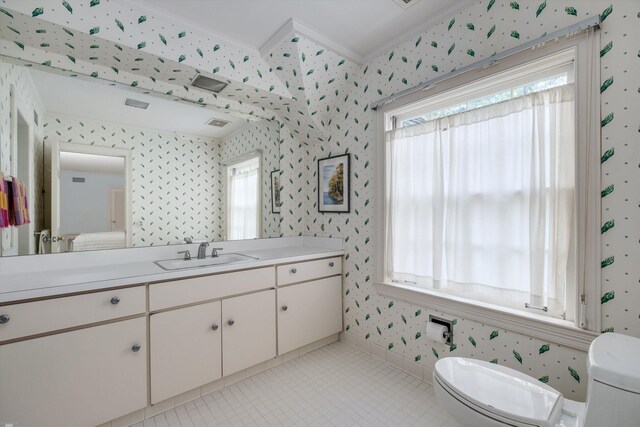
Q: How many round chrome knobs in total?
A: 8